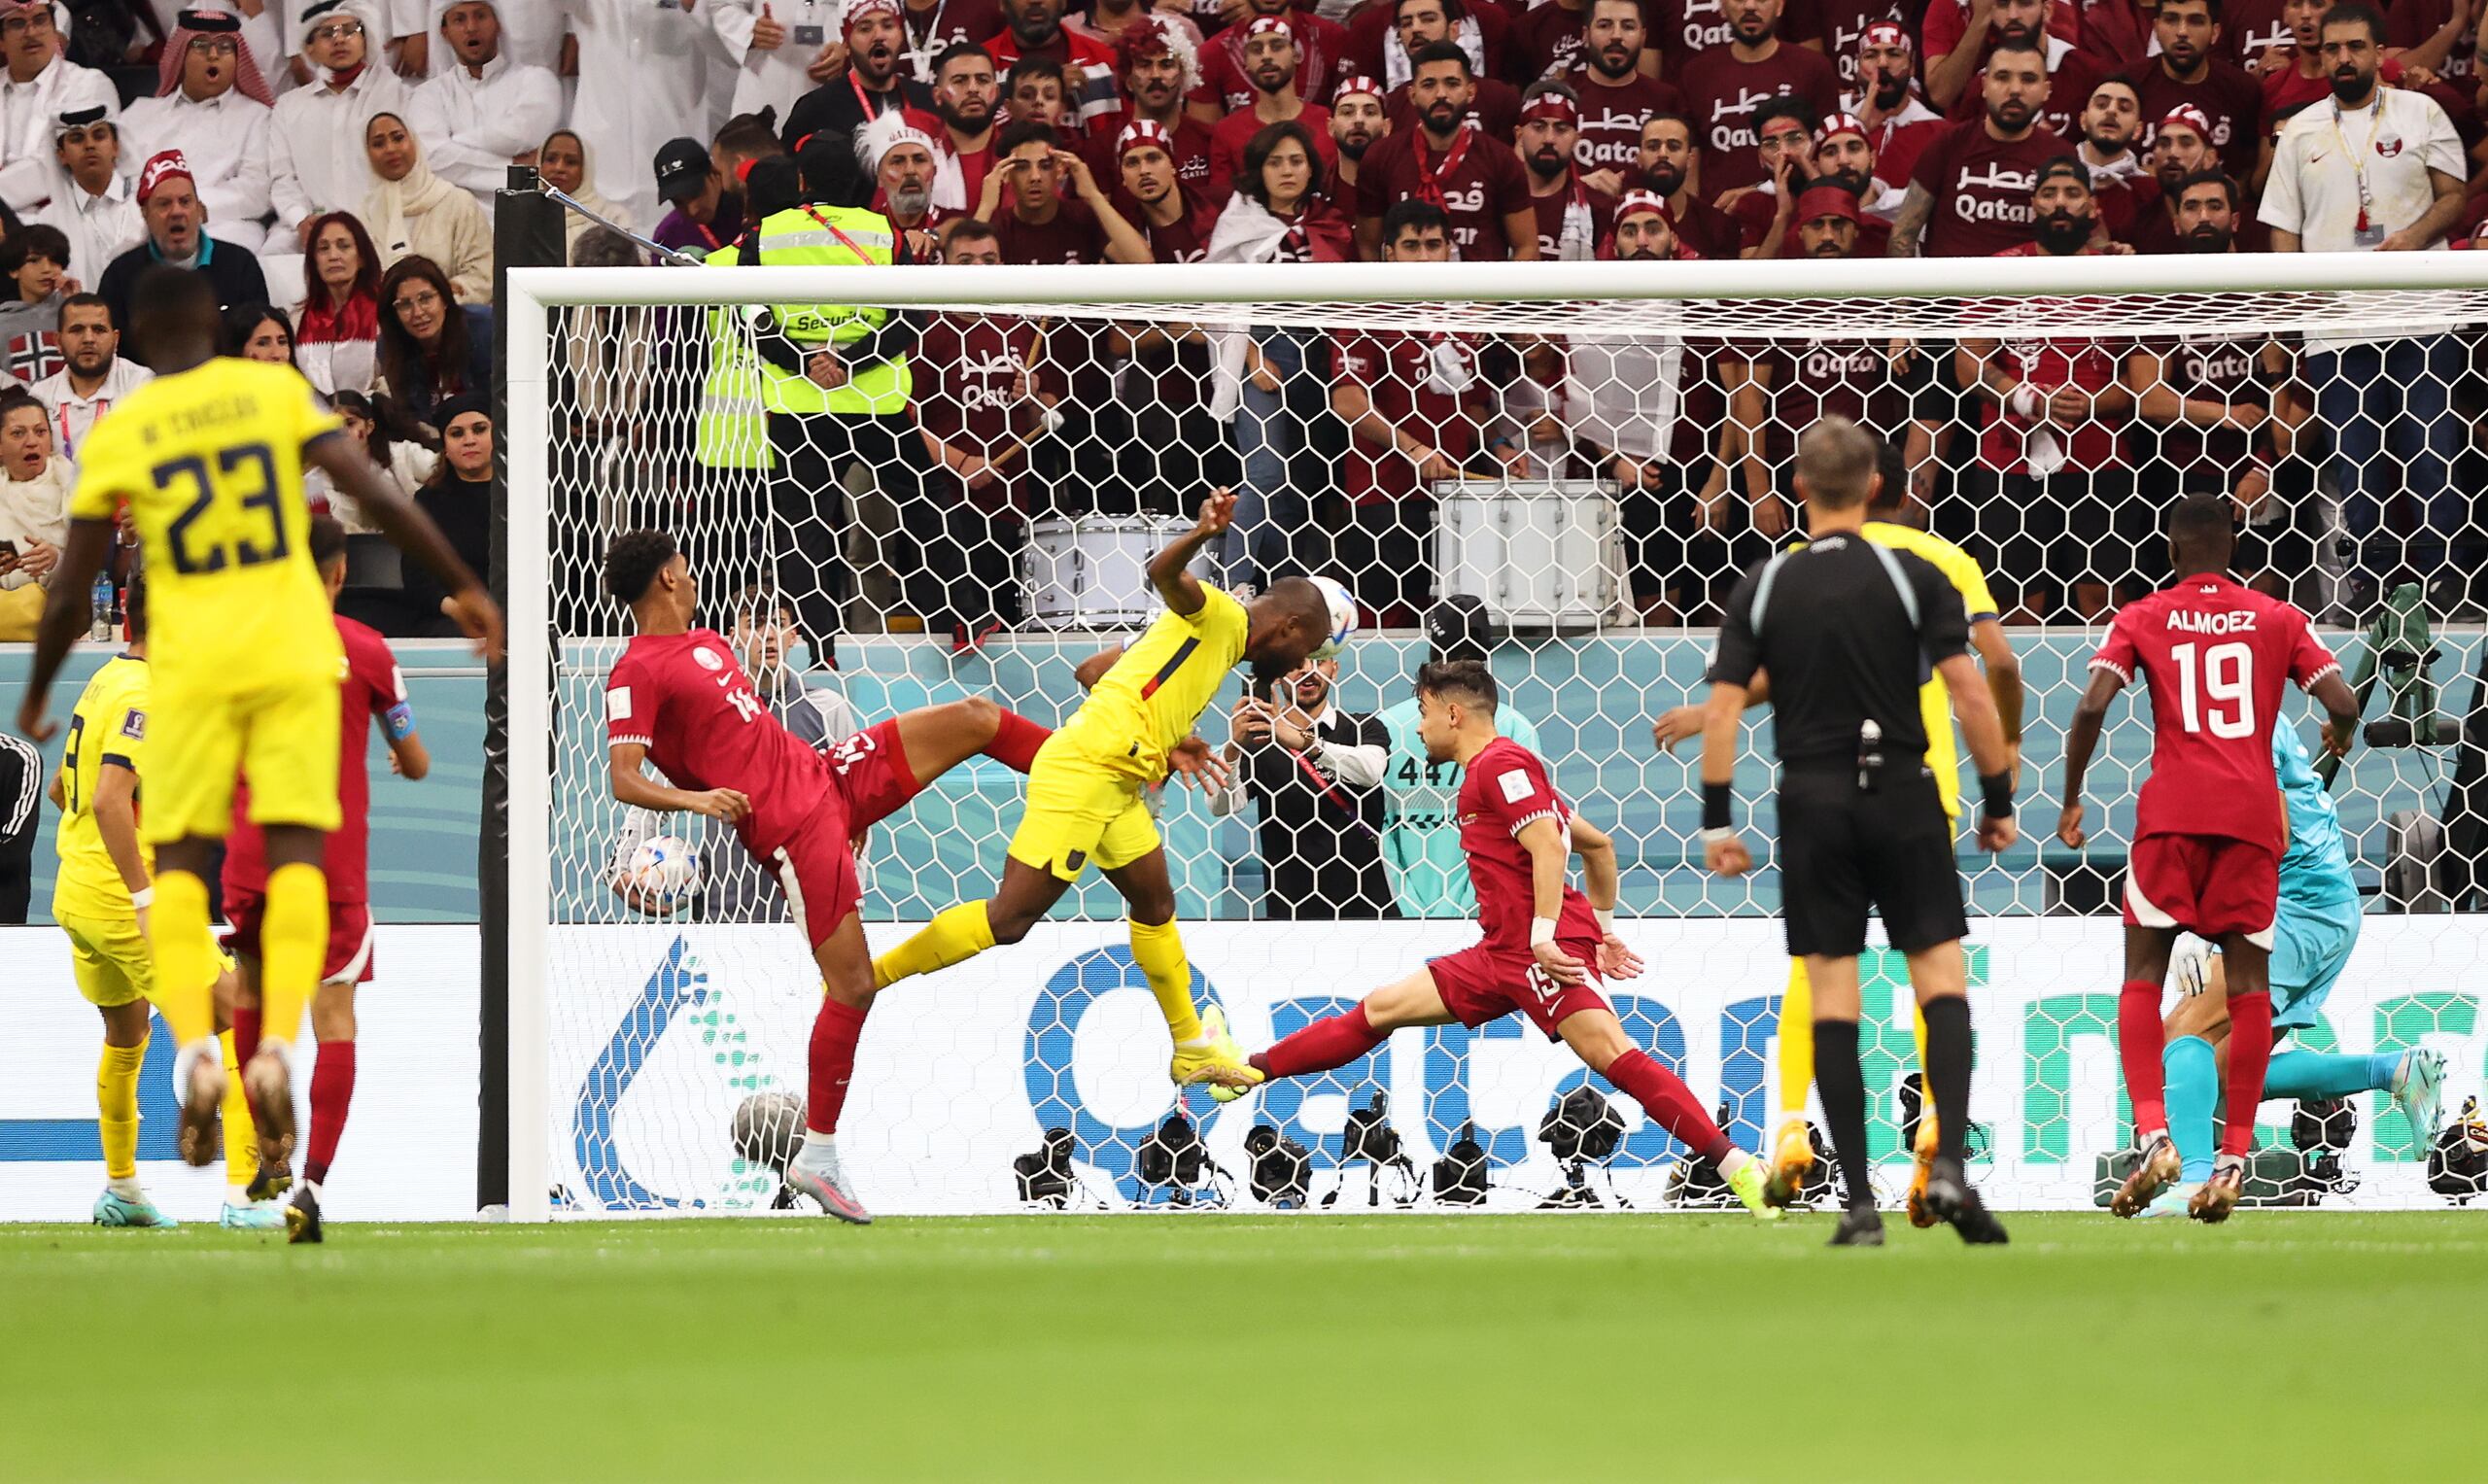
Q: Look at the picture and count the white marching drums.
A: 2